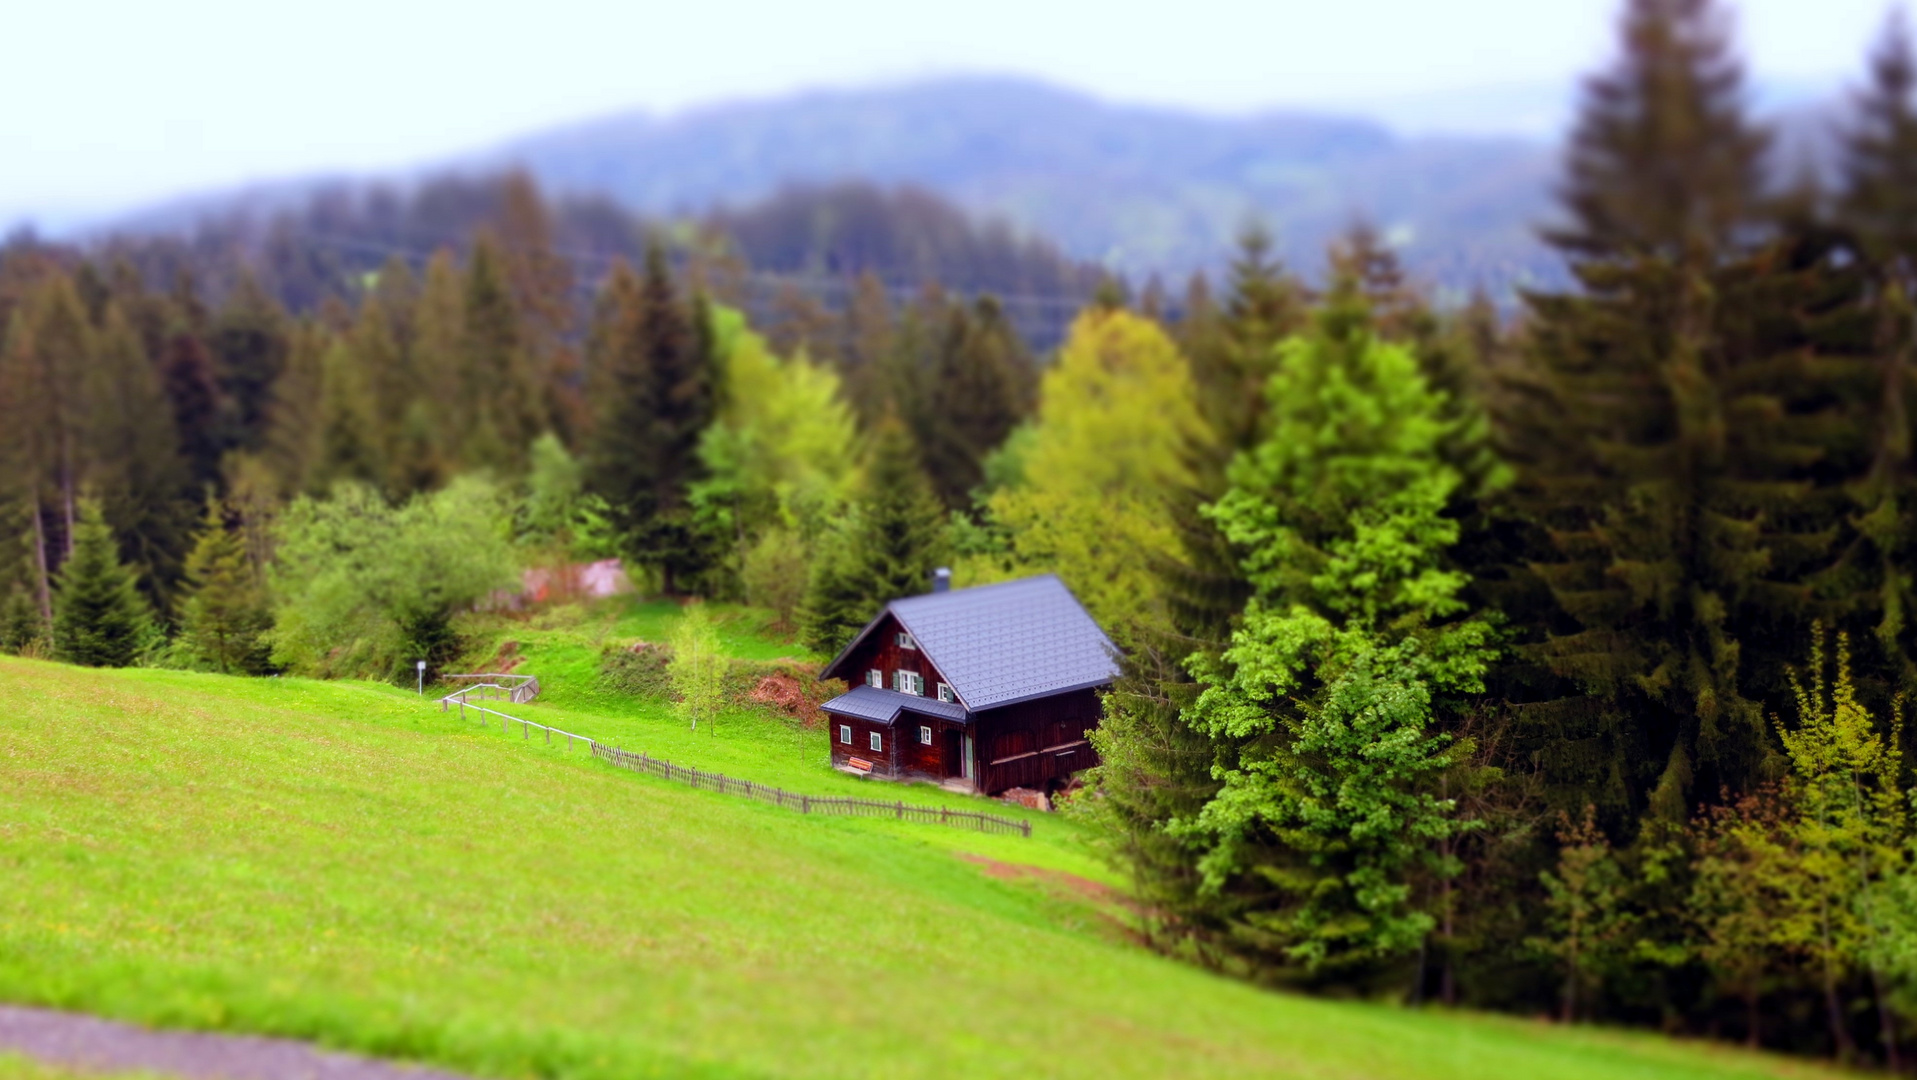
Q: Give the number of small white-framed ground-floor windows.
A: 3